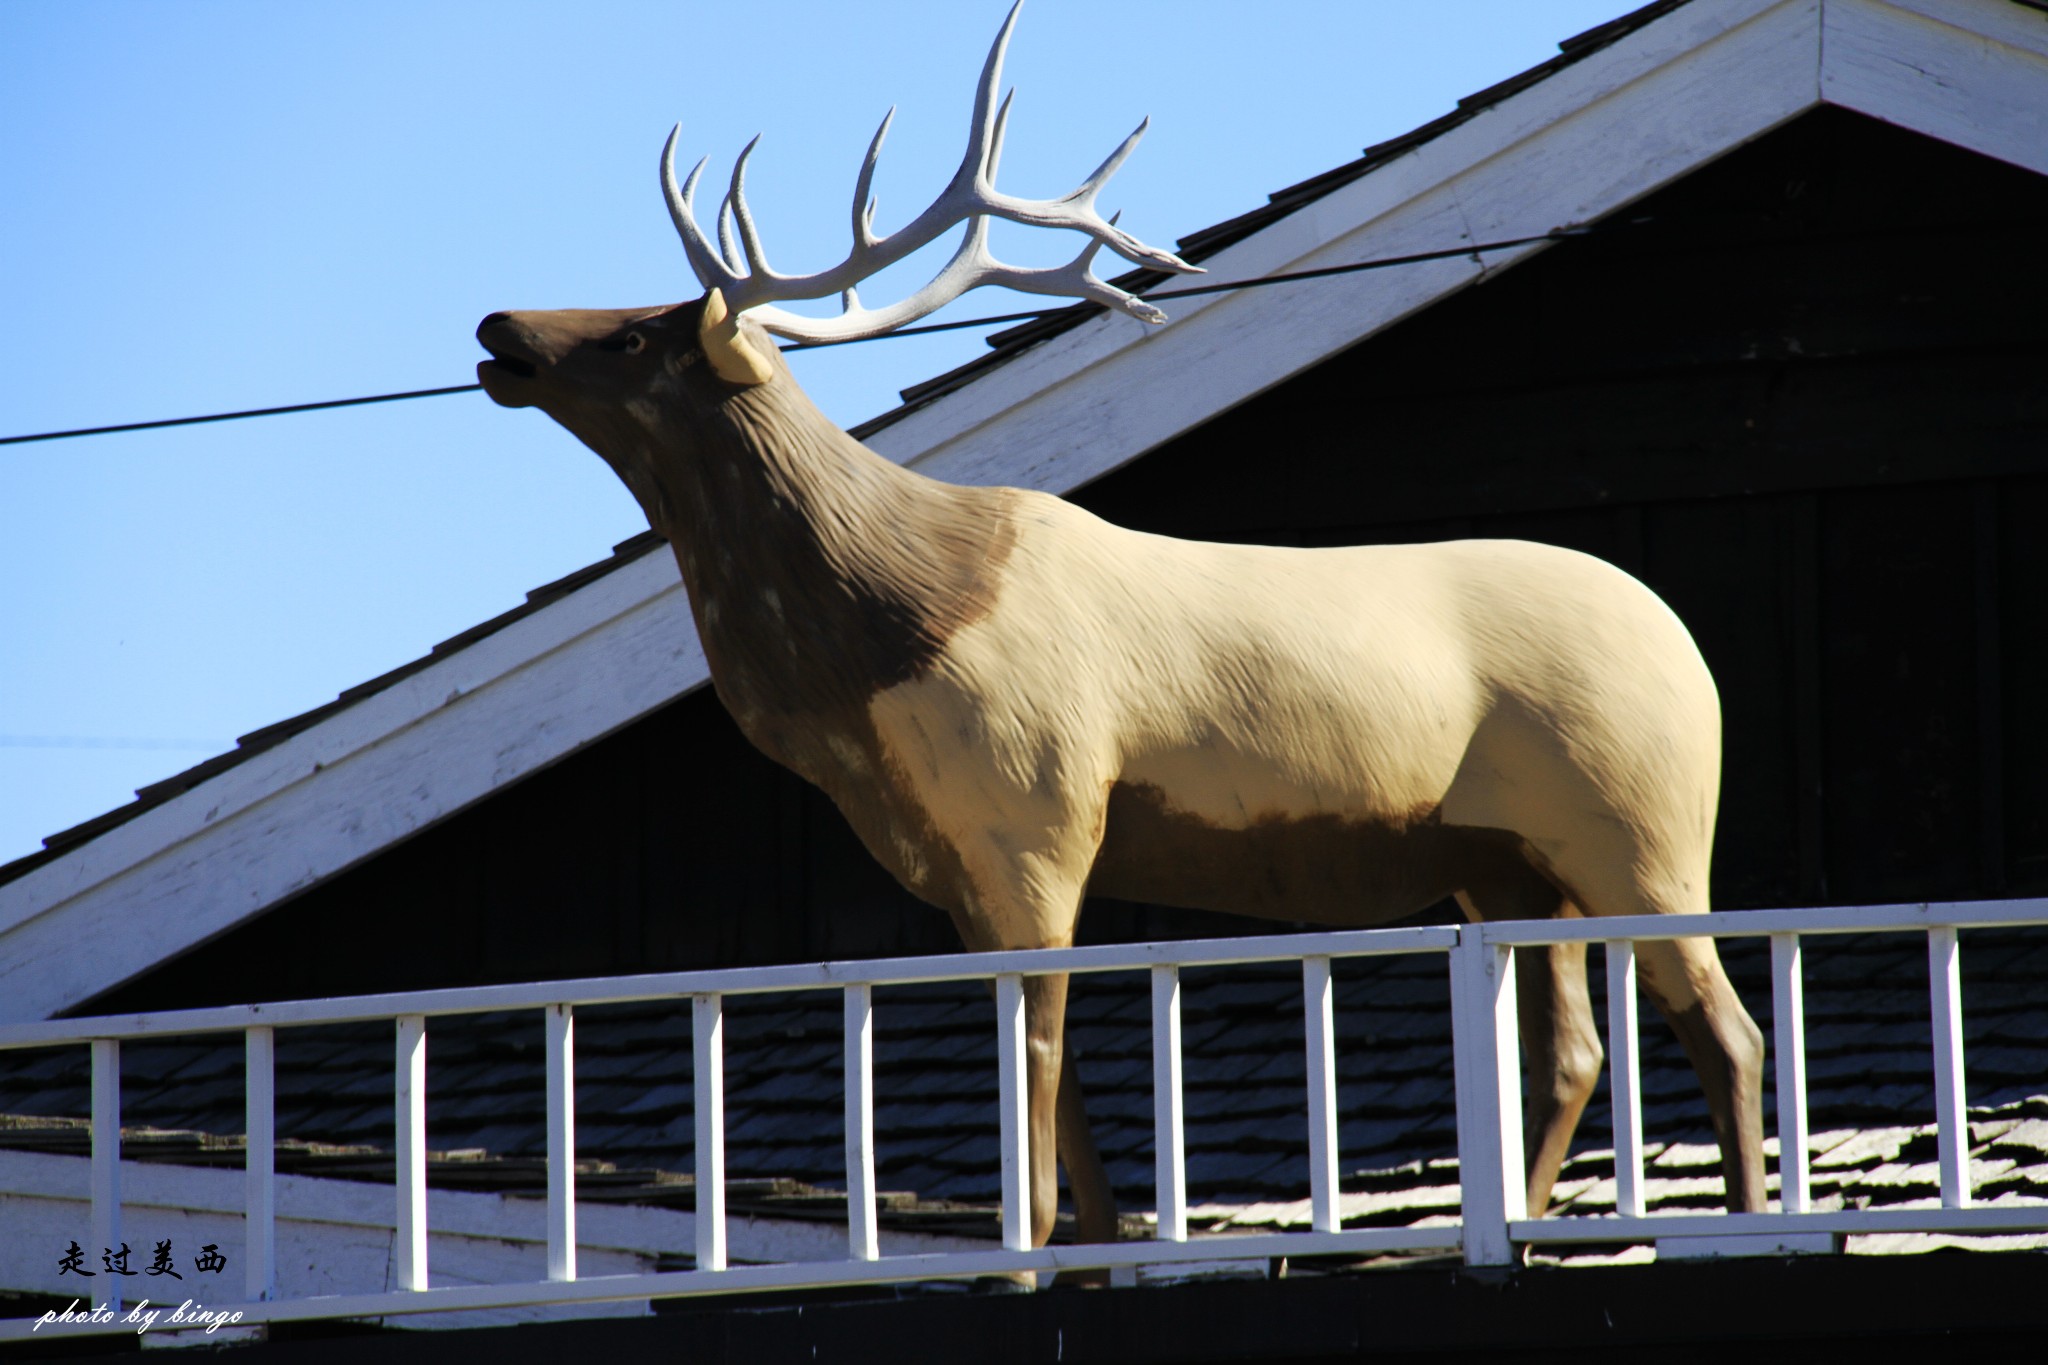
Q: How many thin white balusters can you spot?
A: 12